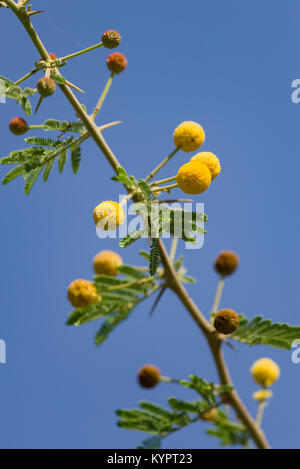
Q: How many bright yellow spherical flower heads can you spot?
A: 7